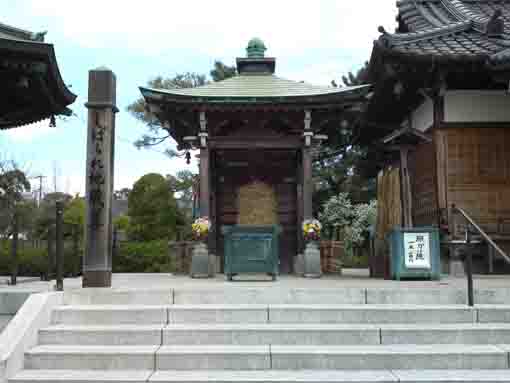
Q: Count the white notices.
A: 1